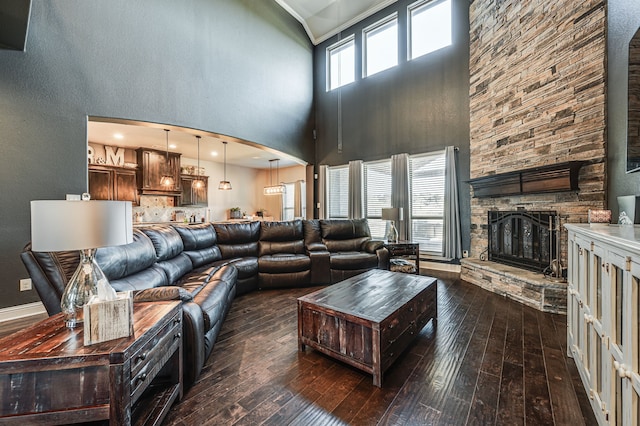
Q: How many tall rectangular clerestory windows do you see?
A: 3